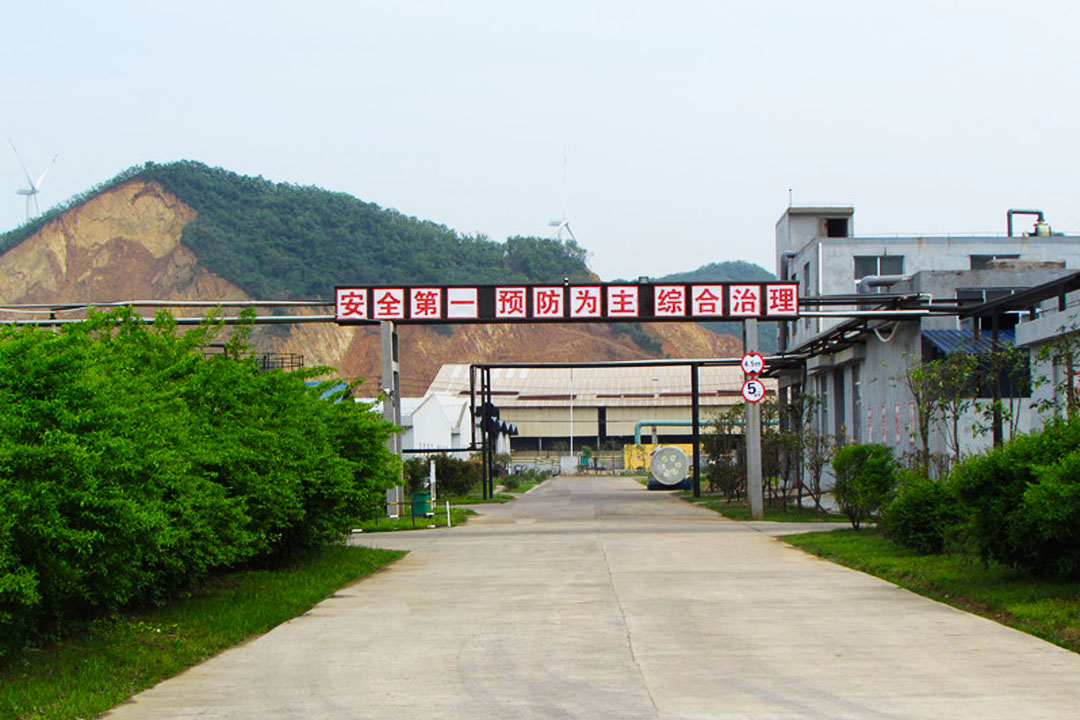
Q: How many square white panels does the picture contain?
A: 12